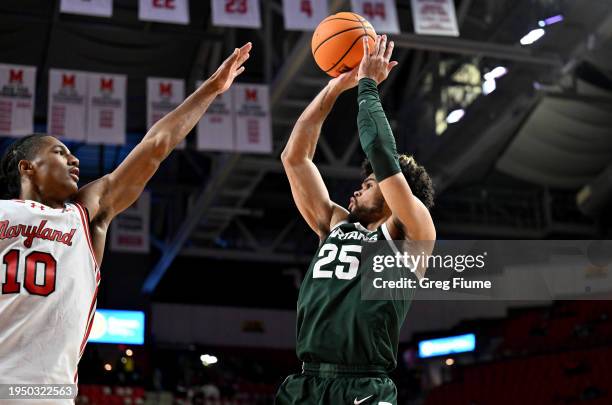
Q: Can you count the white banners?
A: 13